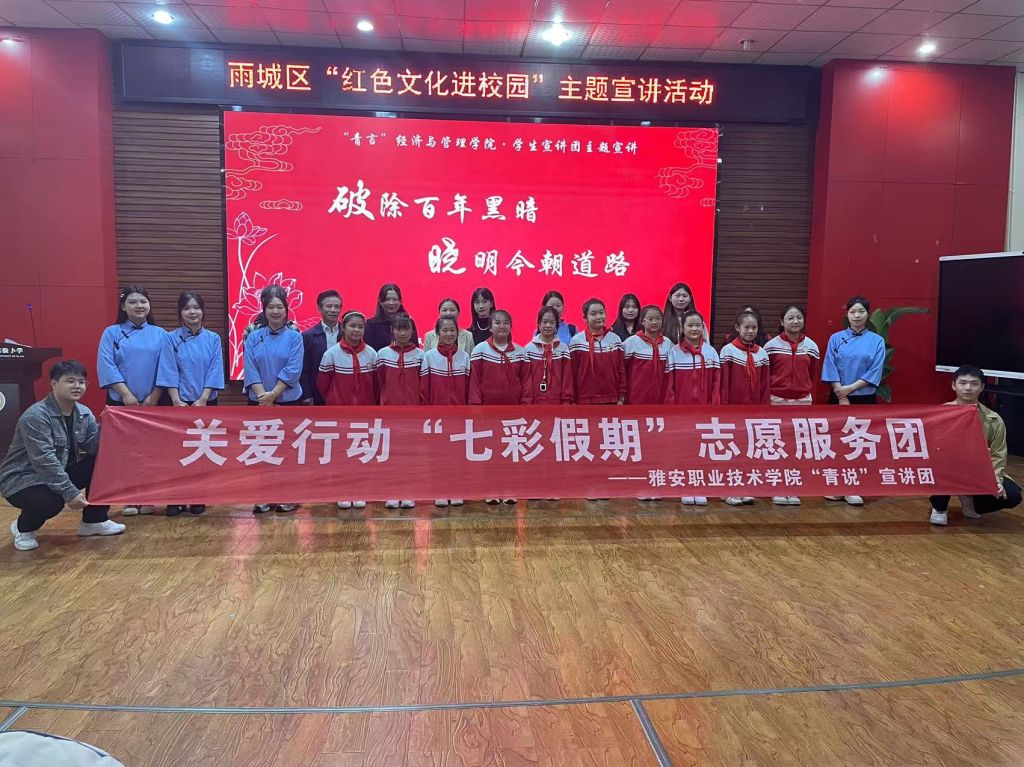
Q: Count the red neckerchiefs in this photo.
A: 10